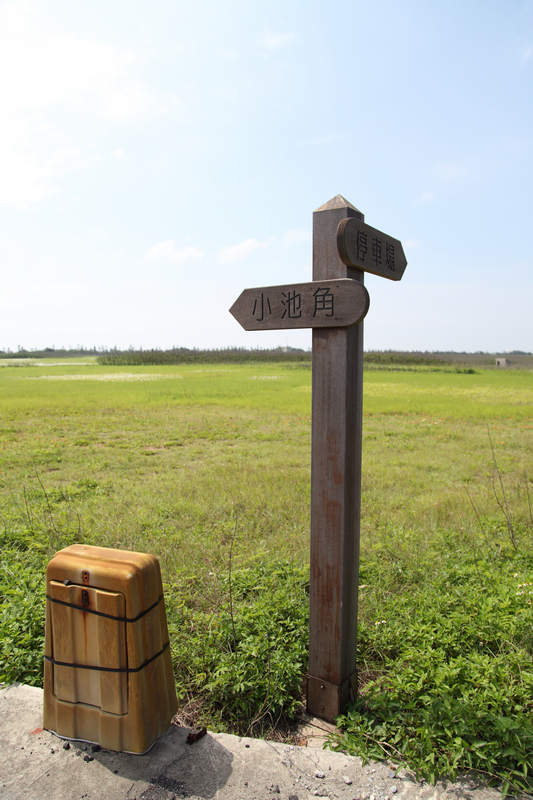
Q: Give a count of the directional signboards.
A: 2